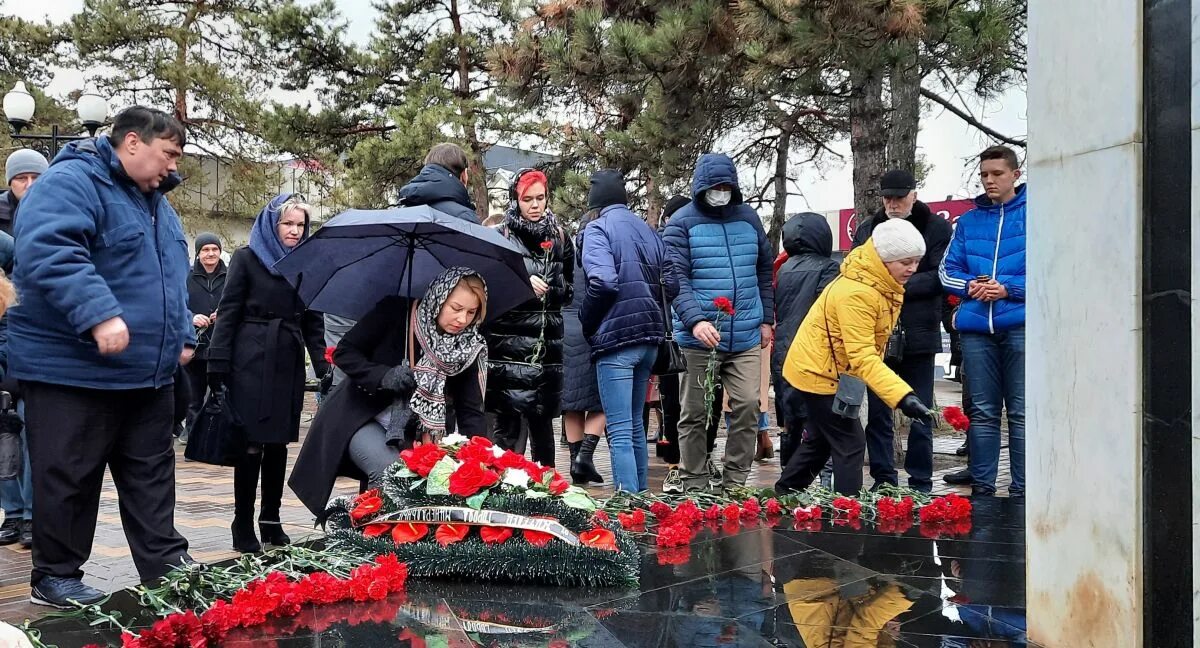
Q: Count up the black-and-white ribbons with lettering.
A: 1